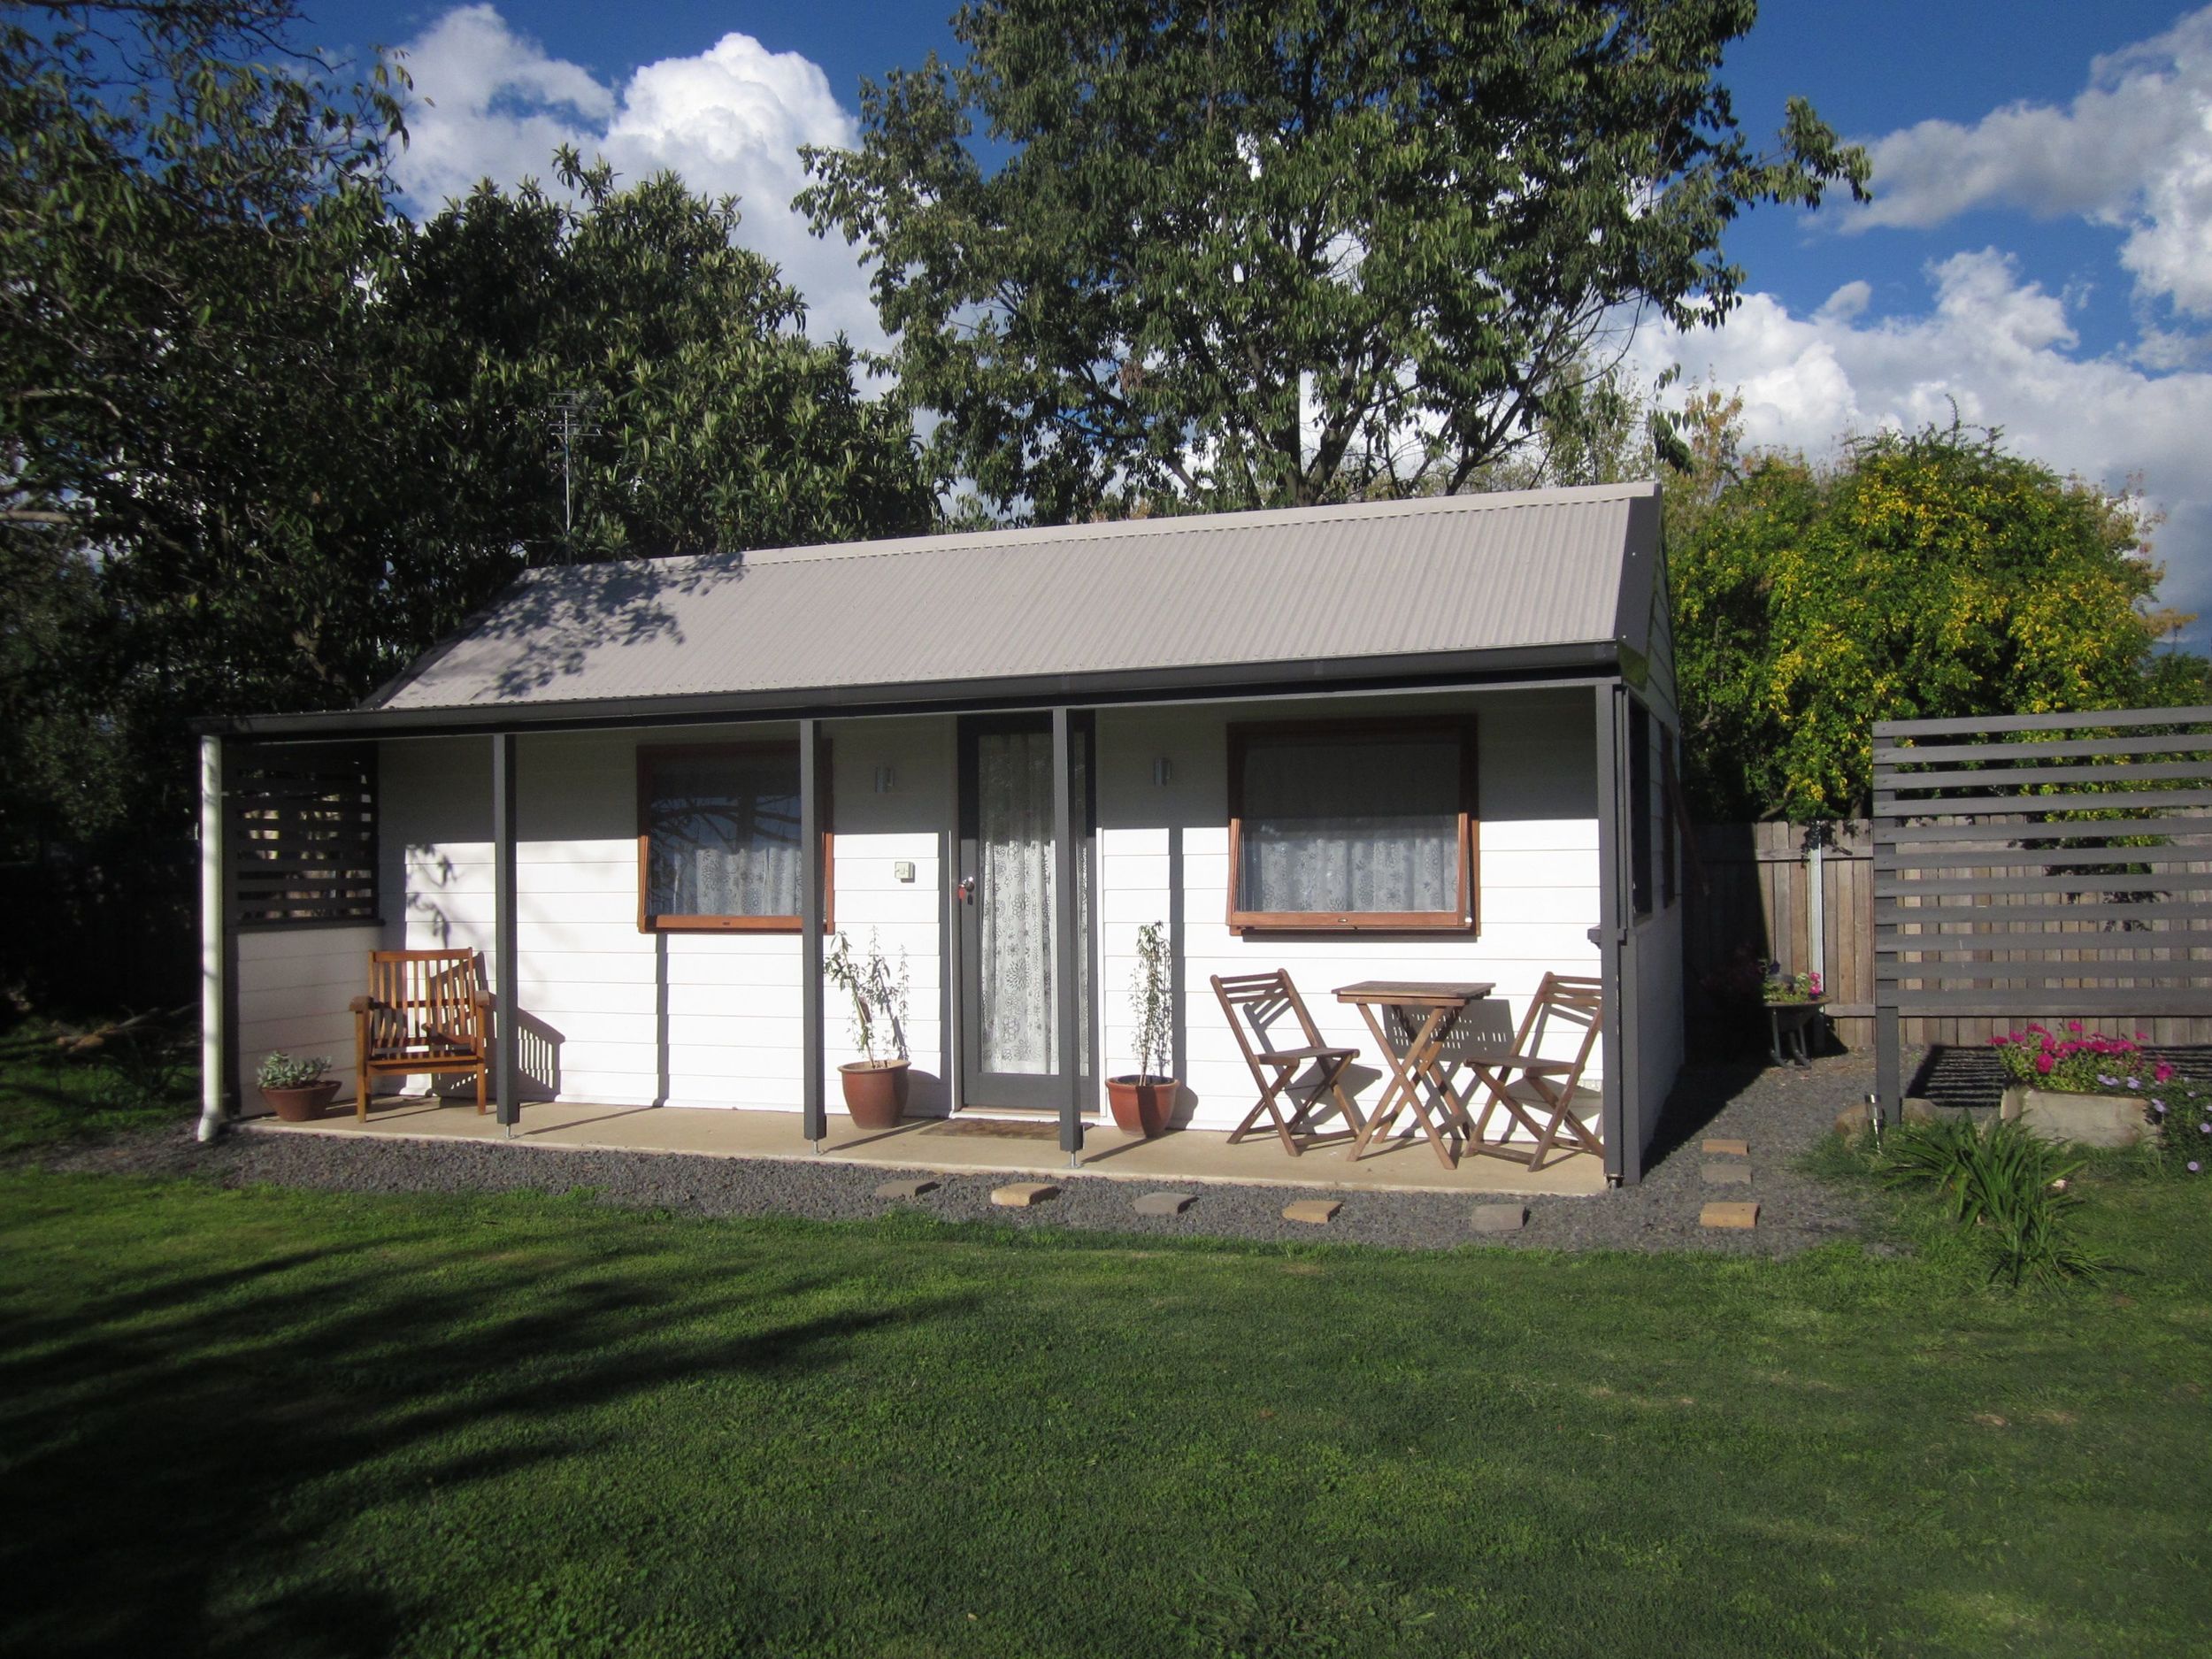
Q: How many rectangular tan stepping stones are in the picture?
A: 4